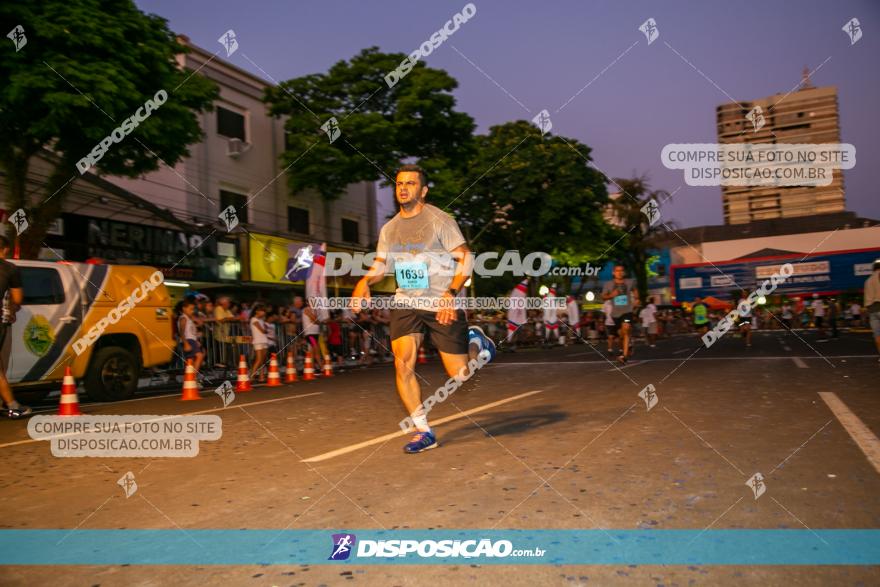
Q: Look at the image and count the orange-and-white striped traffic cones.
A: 8